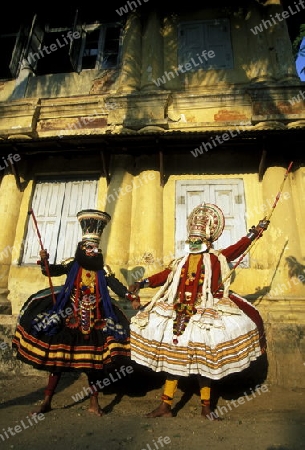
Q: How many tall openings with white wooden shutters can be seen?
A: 2